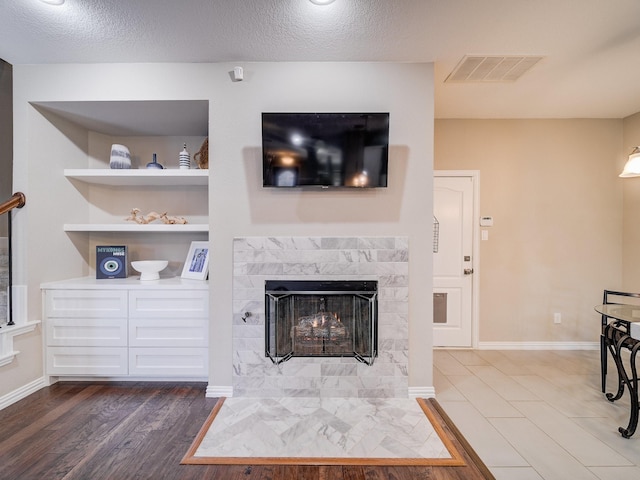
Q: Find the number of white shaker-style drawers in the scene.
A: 6